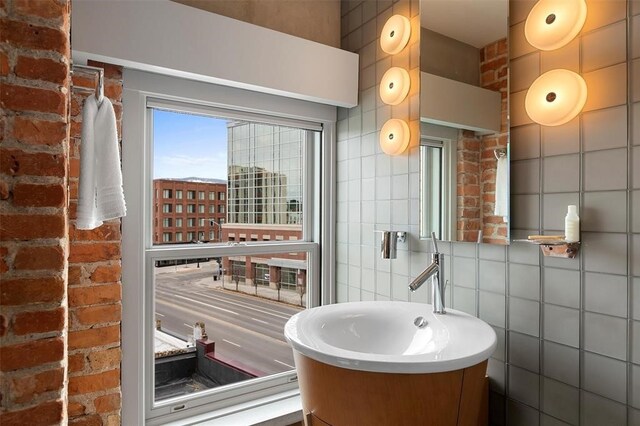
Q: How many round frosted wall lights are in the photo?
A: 5